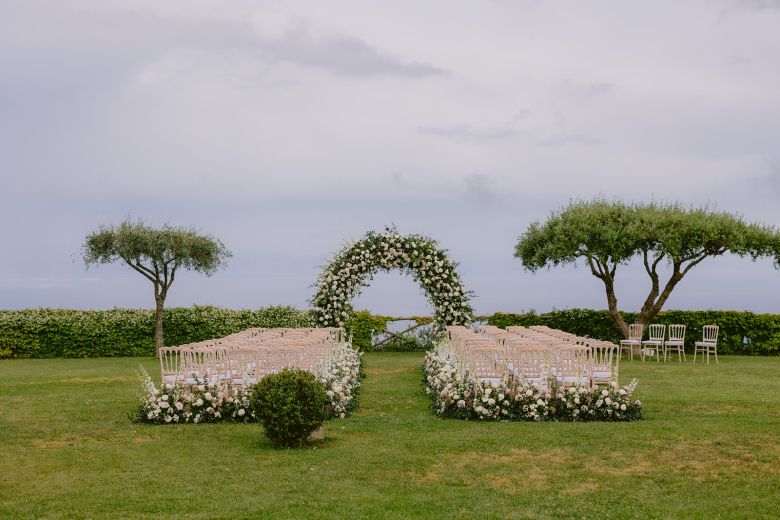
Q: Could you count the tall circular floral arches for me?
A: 1